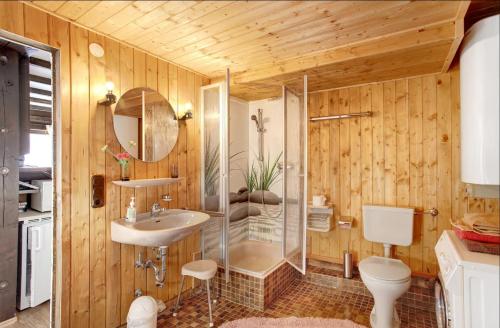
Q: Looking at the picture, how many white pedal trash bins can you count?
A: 1